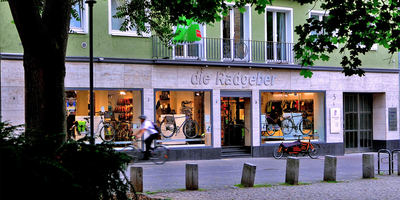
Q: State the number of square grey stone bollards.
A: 6